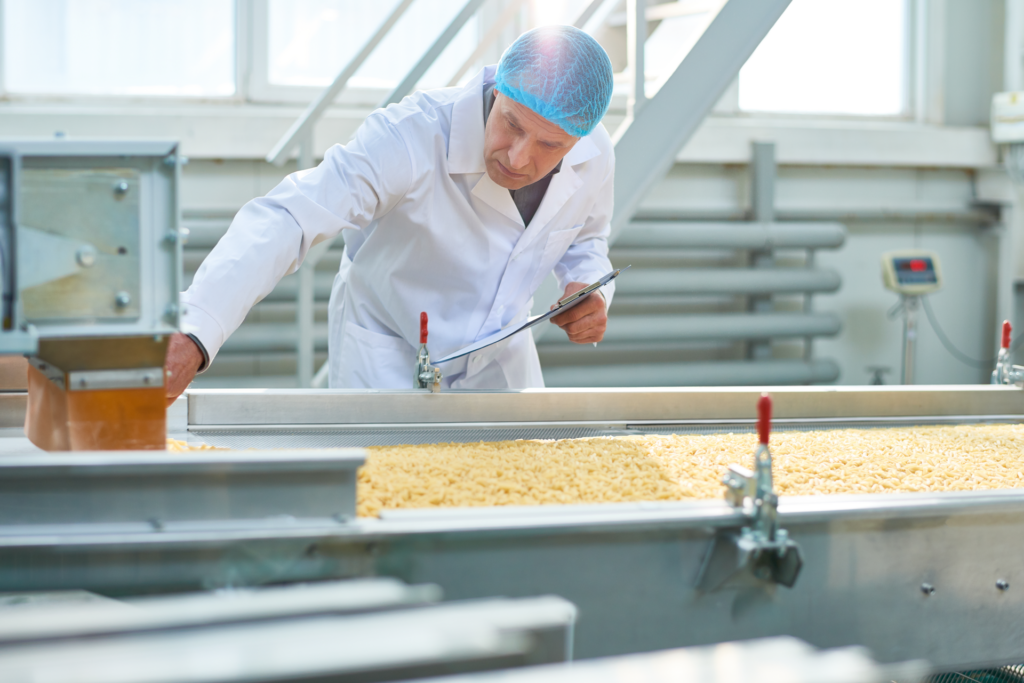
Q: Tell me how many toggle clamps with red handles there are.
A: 3